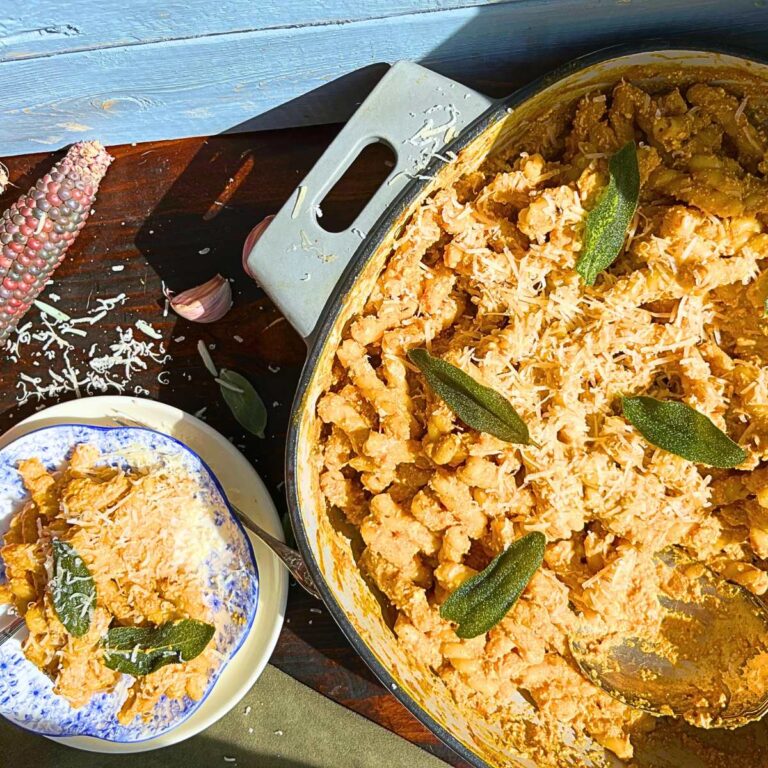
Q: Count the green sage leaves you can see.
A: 7